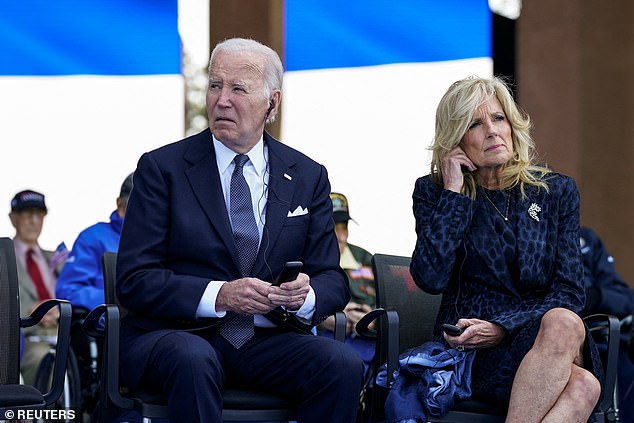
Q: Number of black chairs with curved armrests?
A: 3